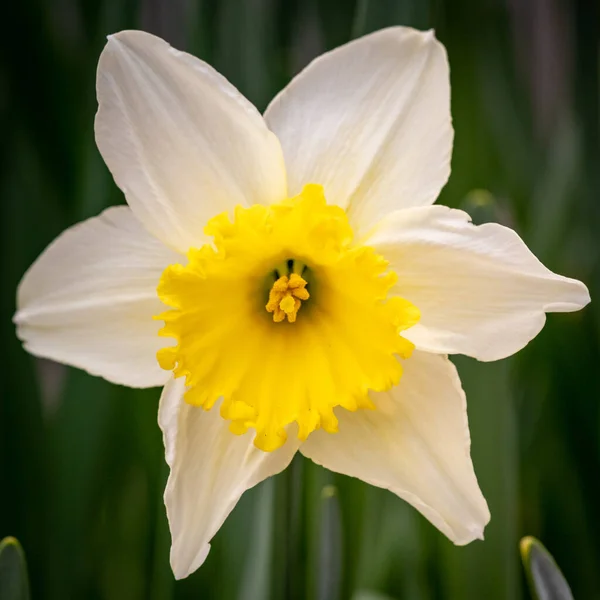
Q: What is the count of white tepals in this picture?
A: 6